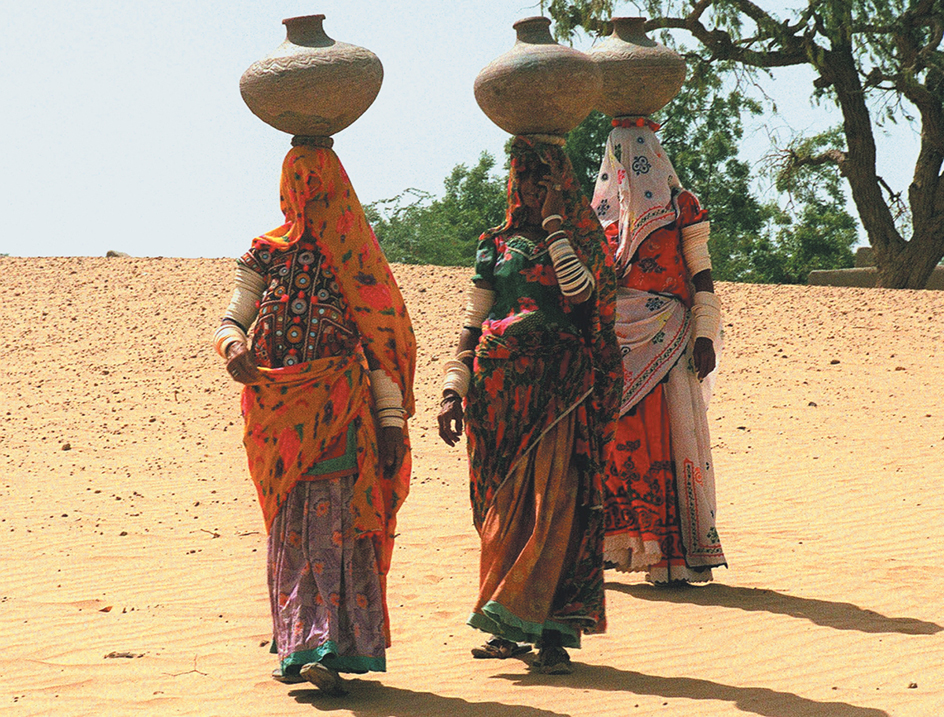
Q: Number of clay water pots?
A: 3